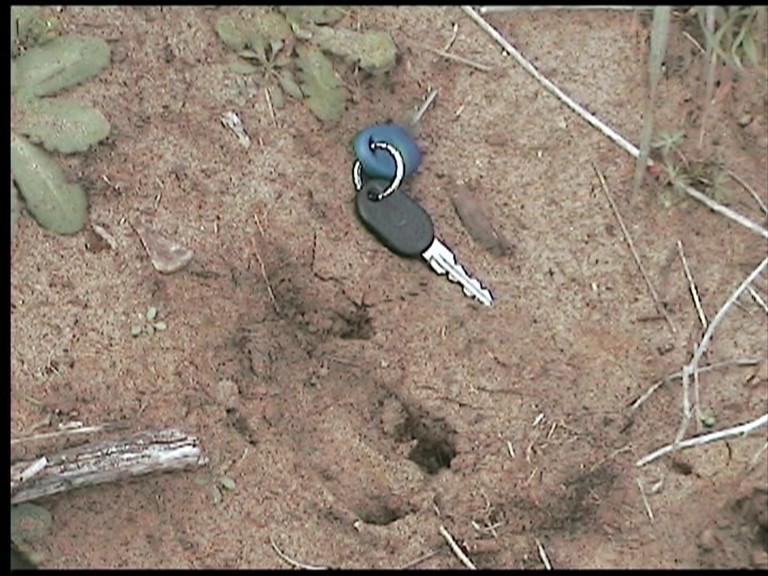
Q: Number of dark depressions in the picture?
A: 3